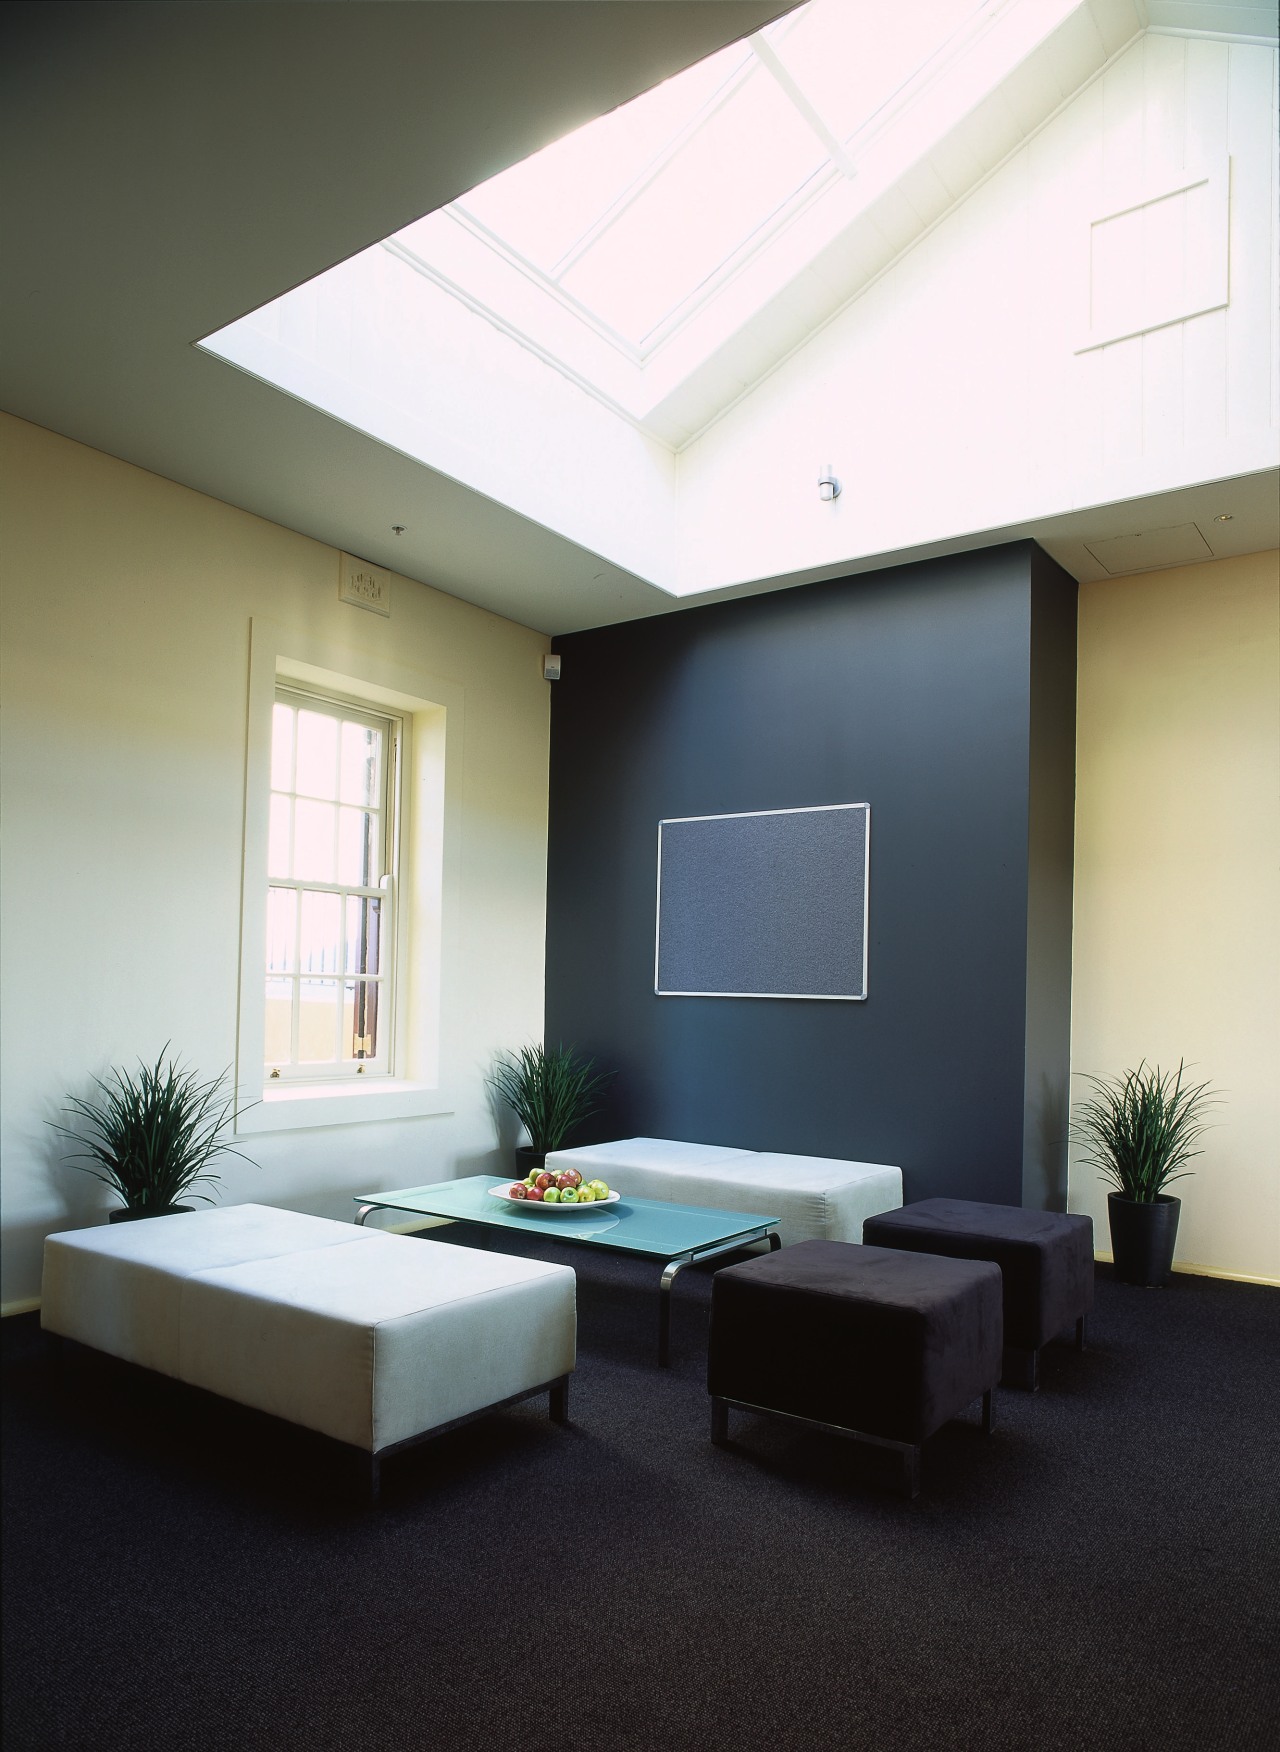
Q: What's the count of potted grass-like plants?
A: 3